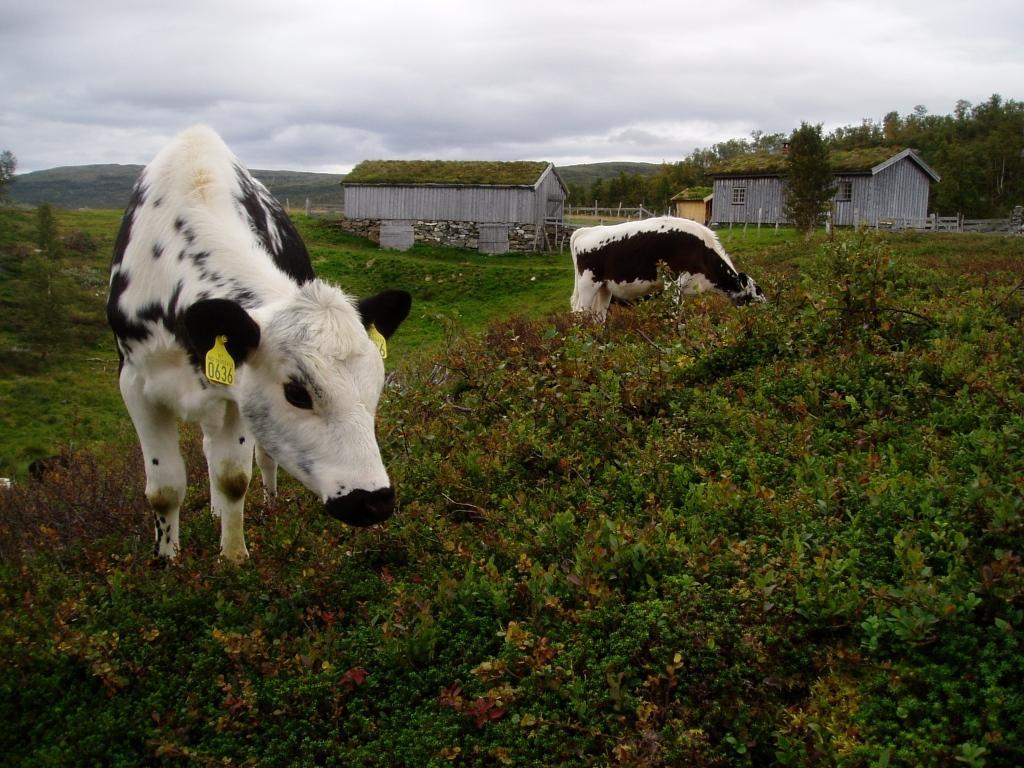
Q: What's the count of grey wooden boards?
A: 2